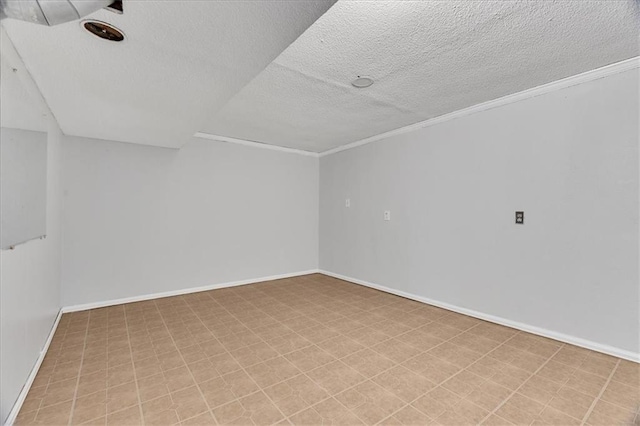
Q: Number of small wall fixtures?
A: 3